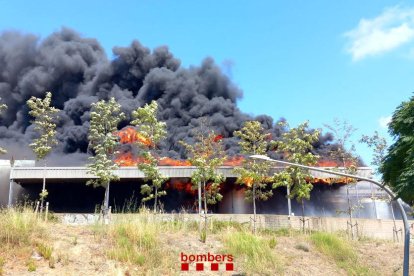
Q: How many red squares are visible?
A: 4